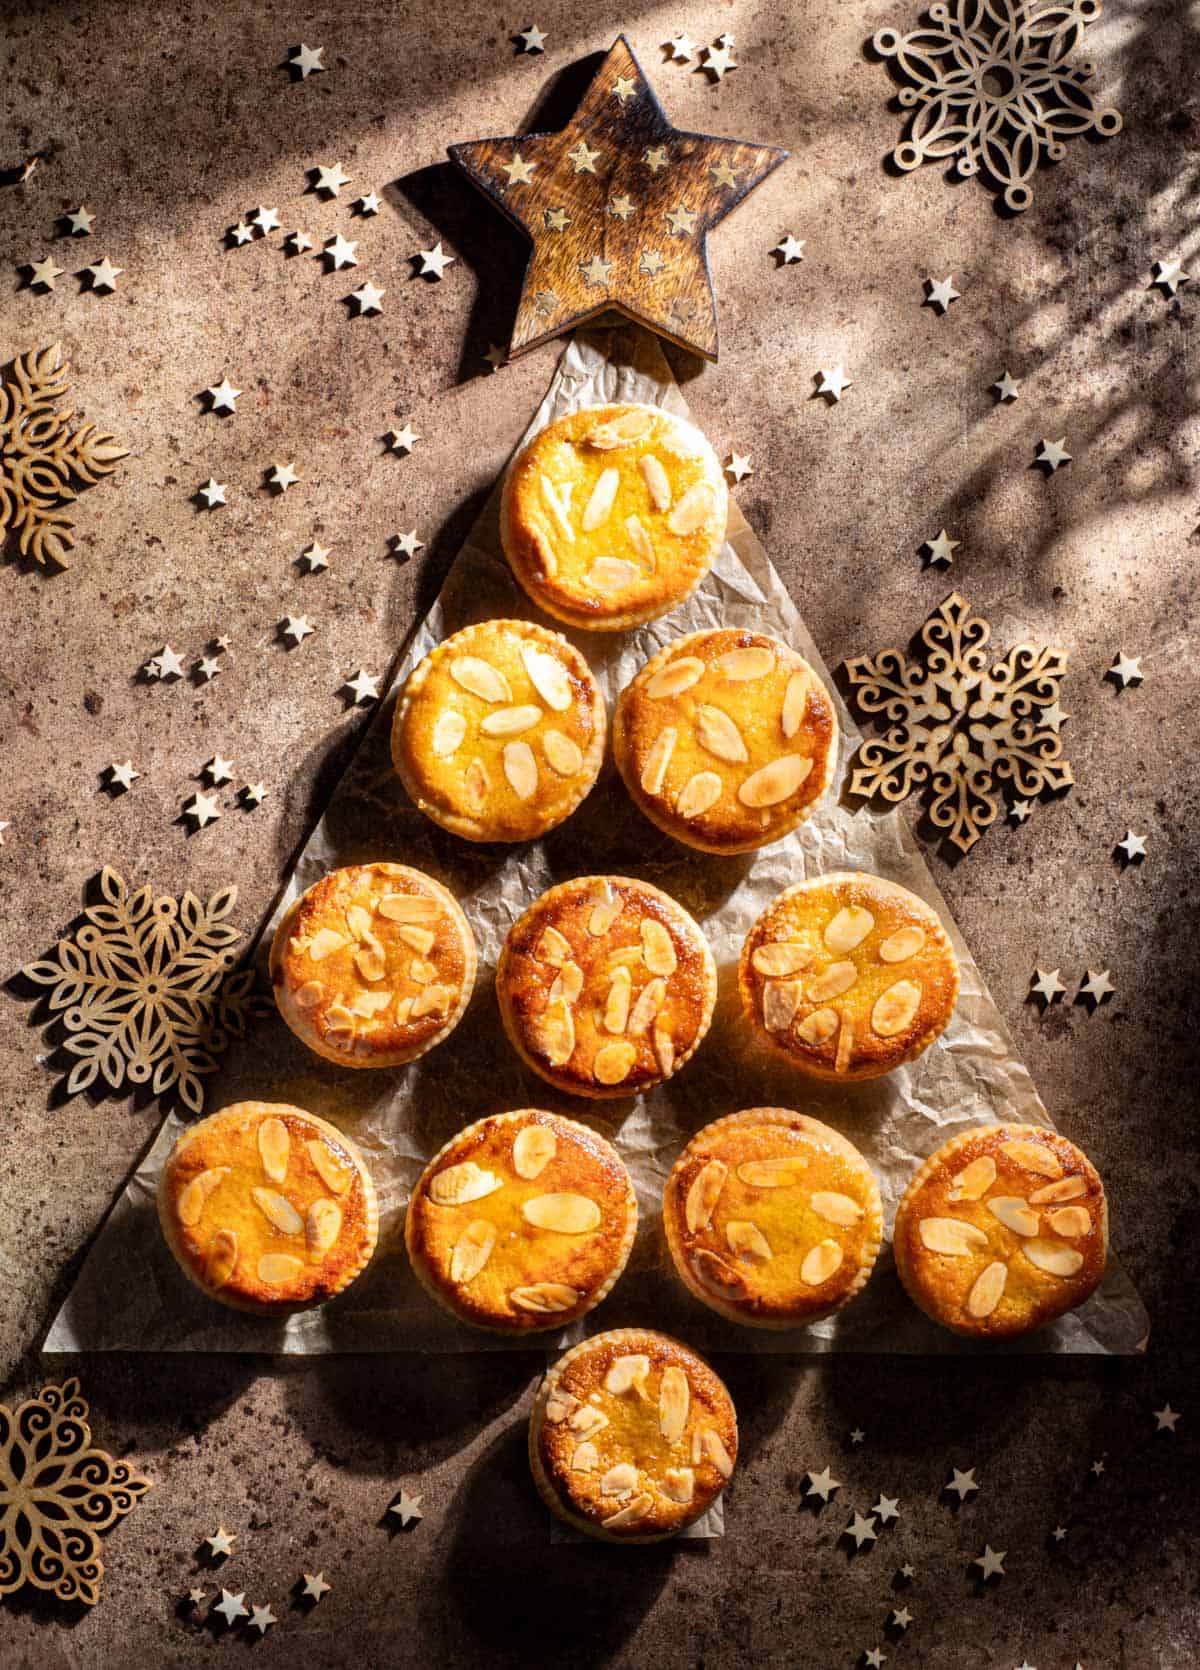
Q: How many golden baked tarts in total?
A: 11